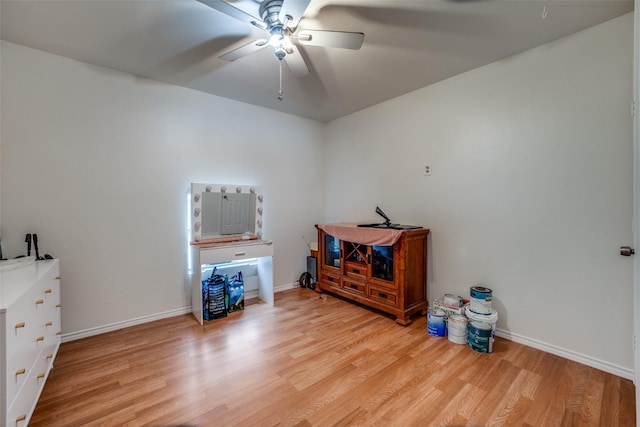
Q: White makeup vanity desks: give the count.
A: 1